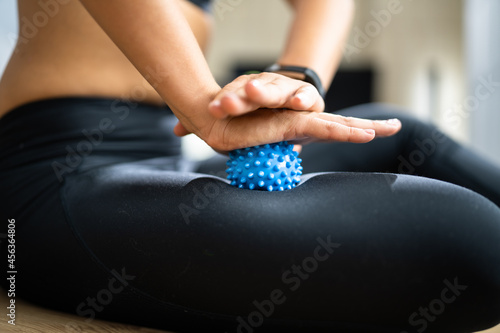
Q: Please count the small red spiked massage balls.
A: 0